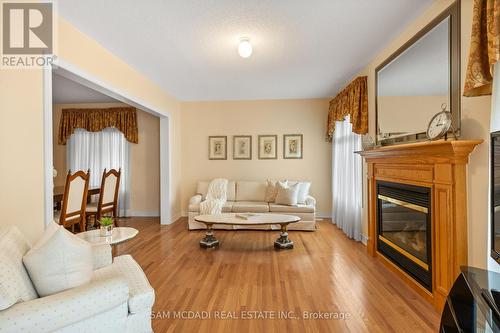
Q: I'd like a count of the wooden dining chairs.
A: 2